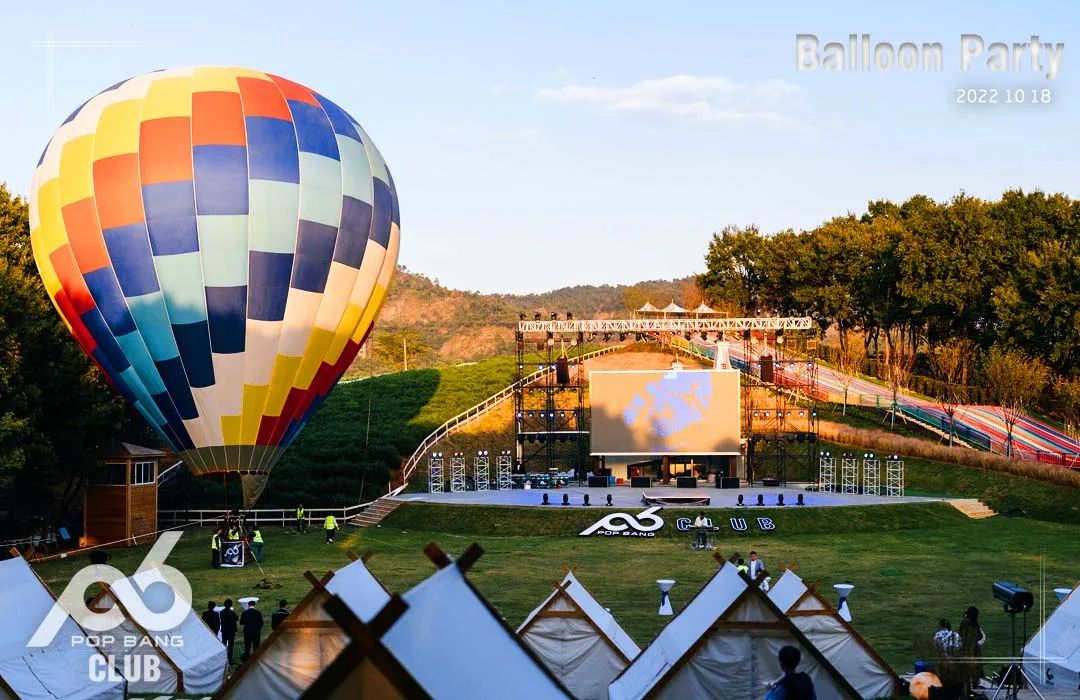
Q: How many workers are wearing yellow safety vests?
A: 5